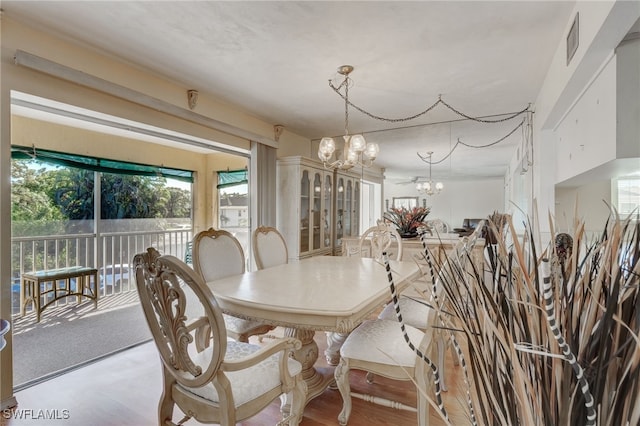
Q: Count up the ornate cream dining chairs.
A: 6